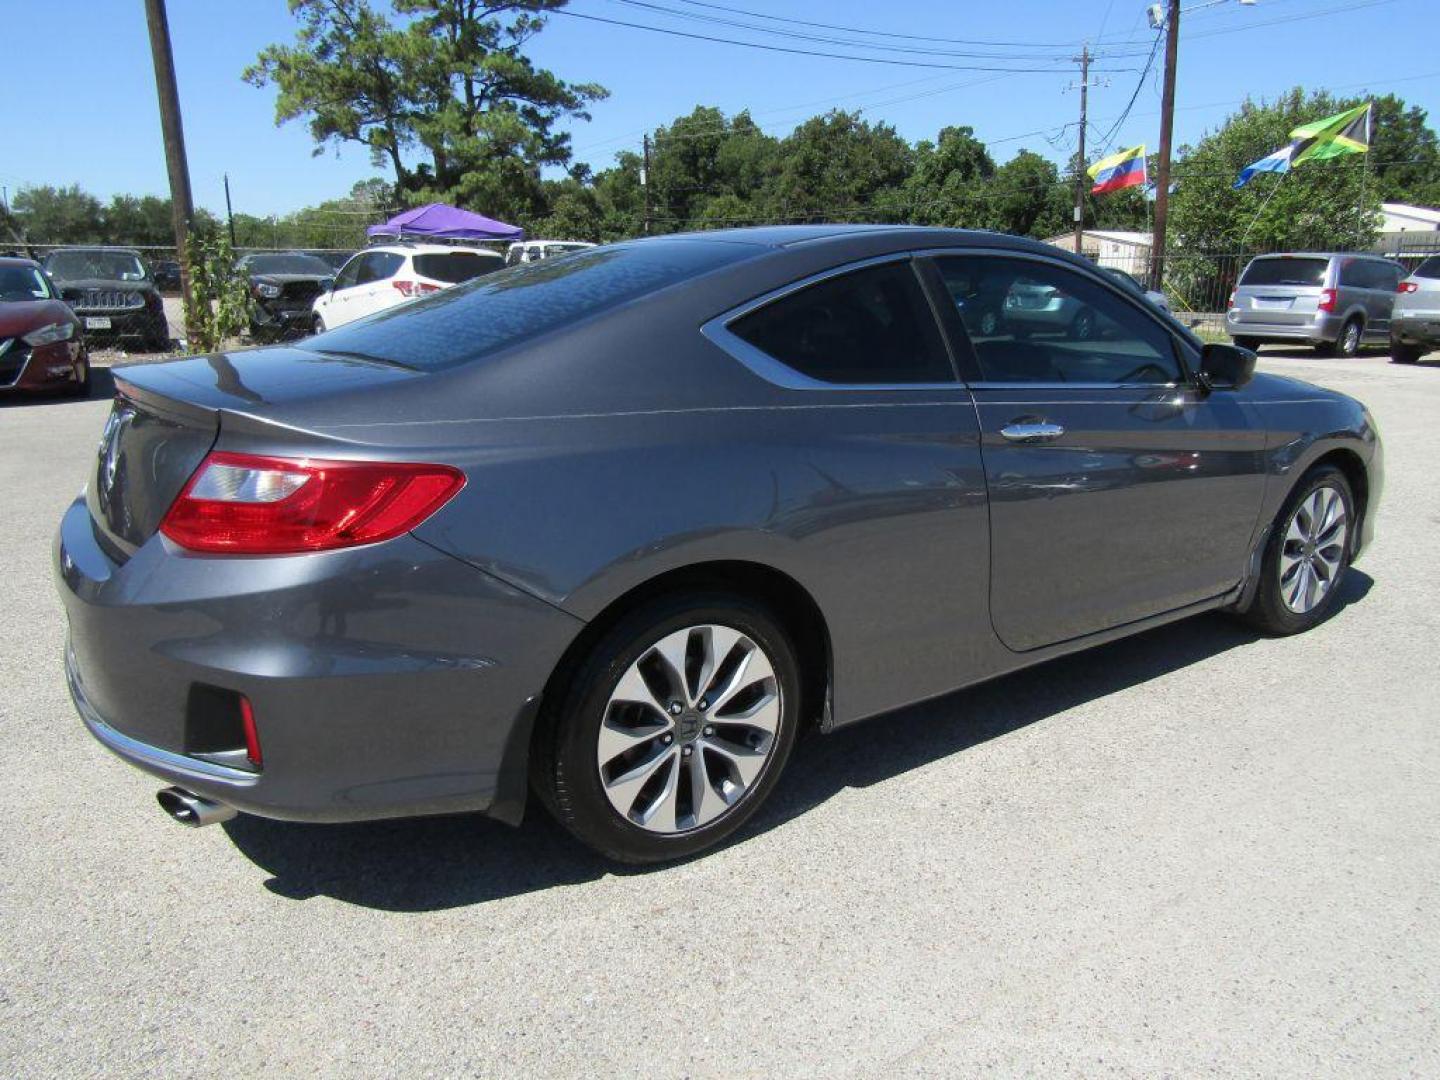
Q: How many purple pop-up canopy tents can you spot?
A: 1